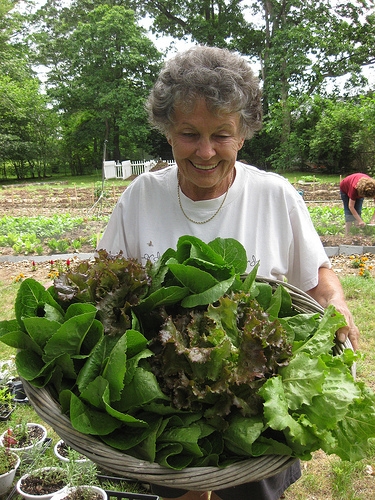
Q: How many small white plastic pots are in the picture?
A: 5